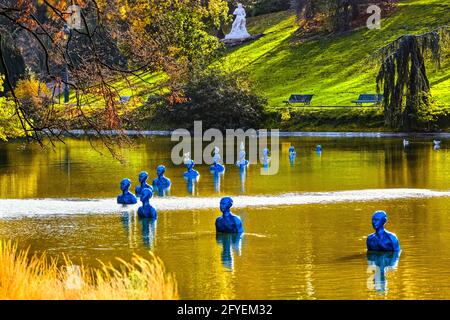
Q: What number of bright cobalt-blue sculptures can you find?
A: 12